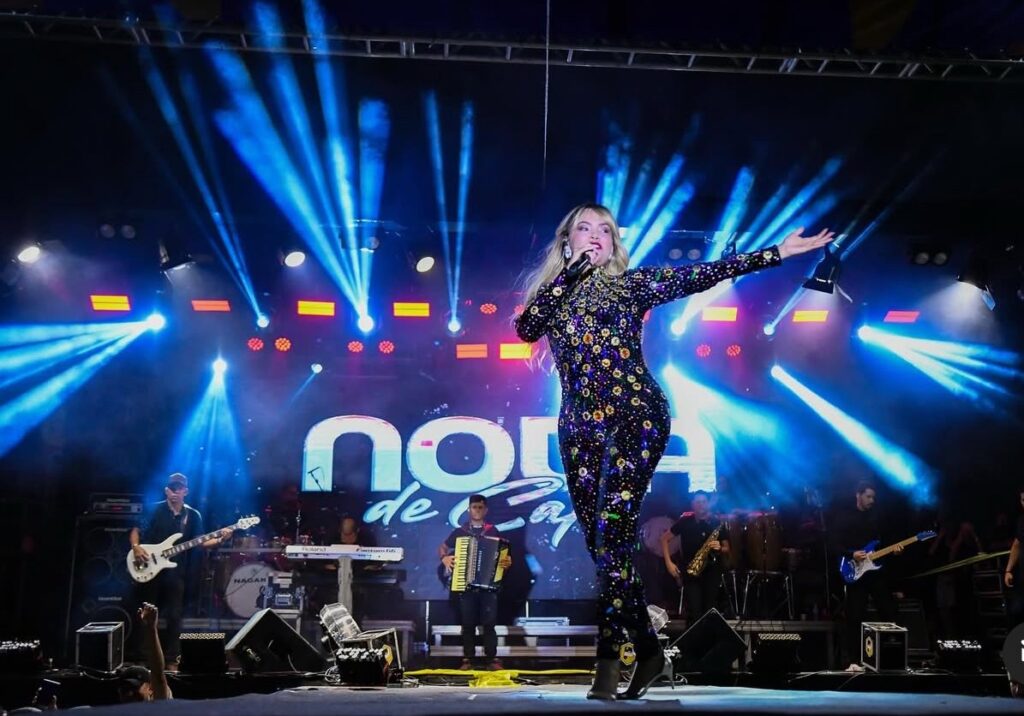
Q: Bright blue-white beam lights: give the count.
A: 11